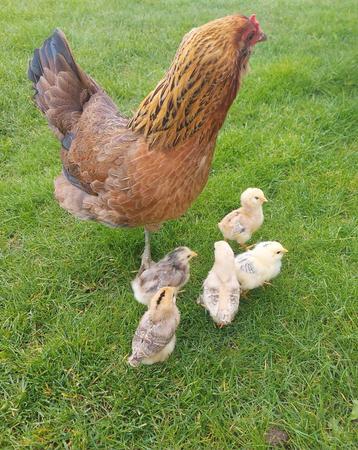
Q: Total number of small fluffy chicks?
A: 5